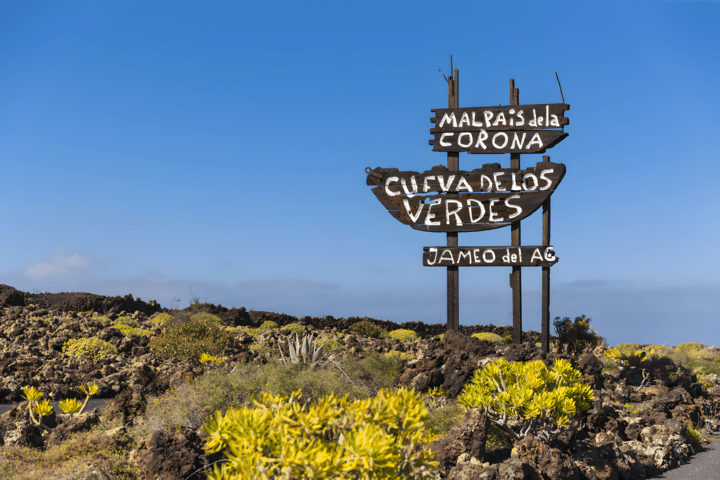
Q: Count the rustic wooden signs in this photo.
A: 3